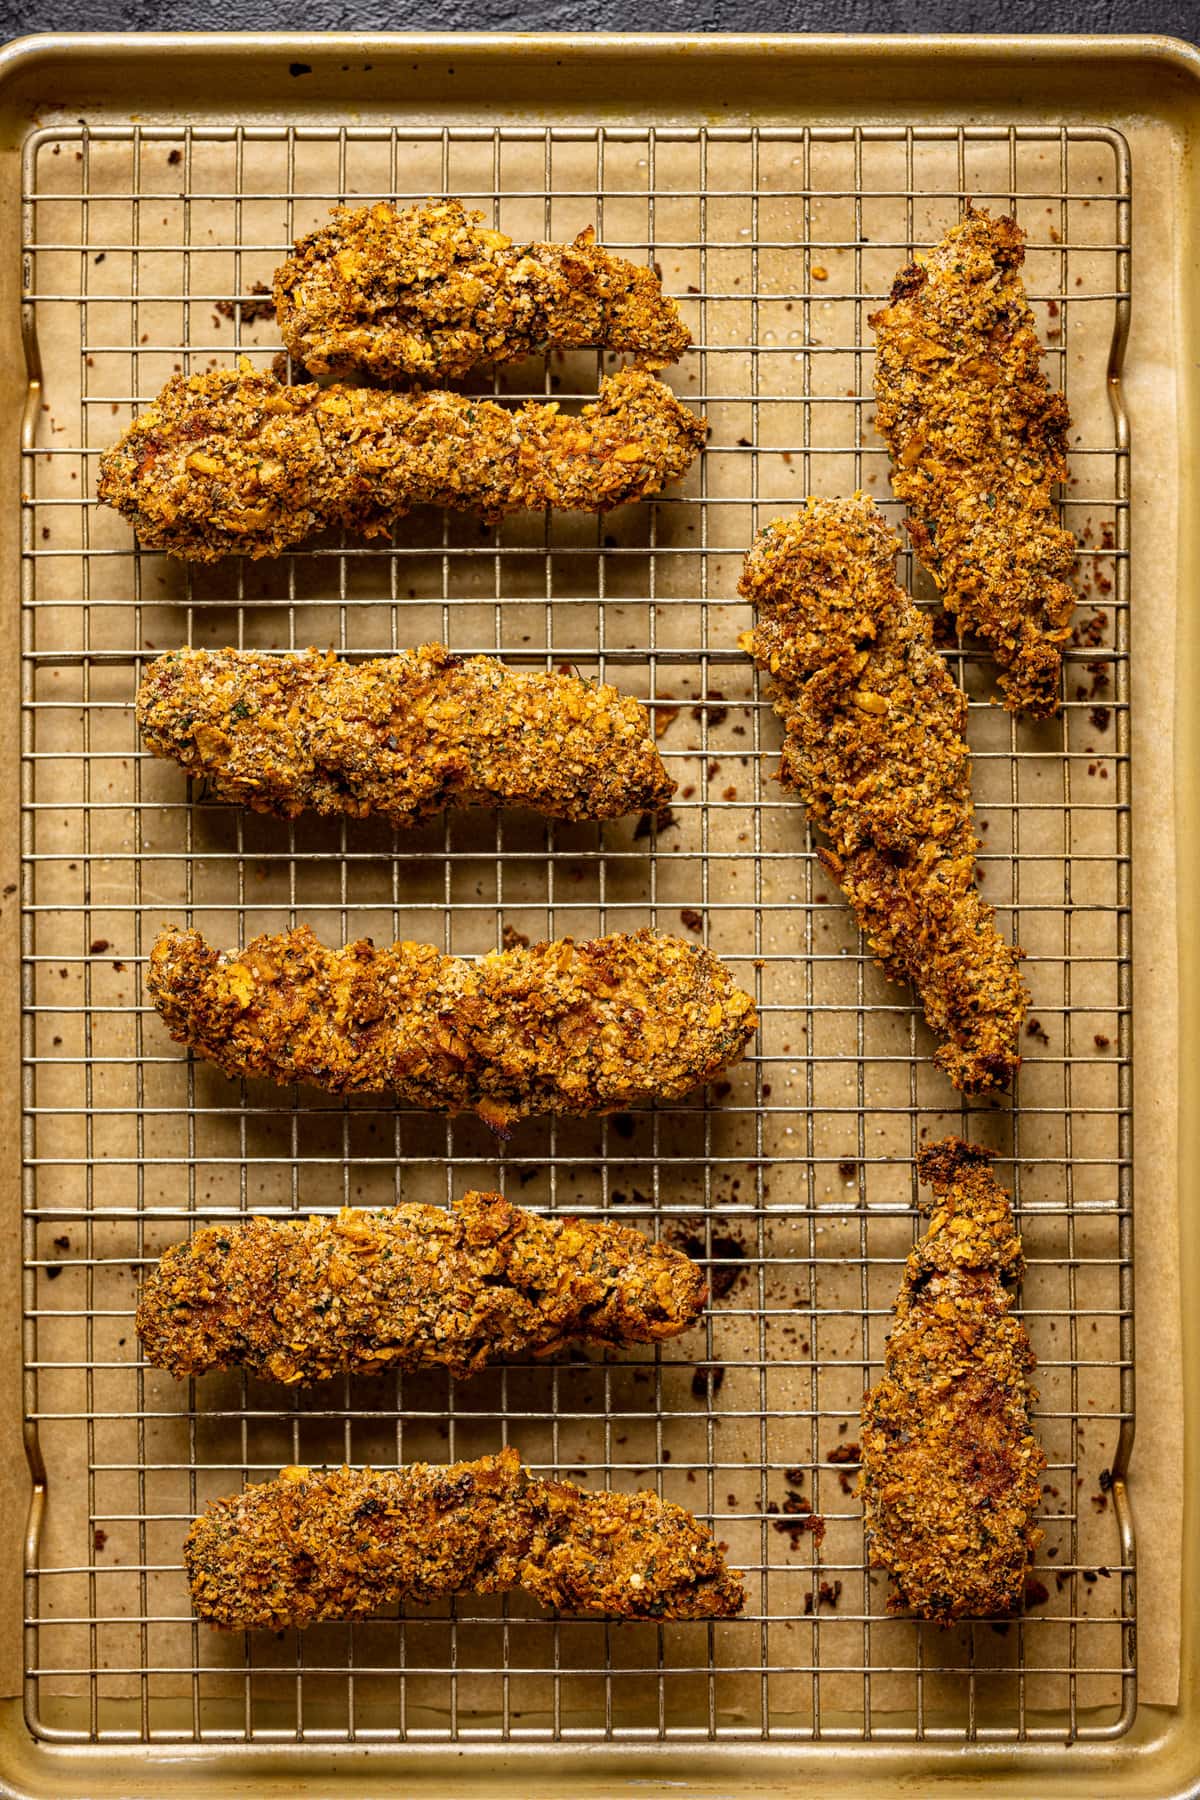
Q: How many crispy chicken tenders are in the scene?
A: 9